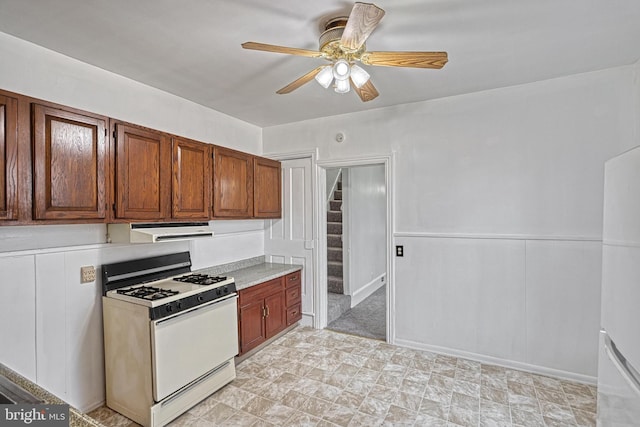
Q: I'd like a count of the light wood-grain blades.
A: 5